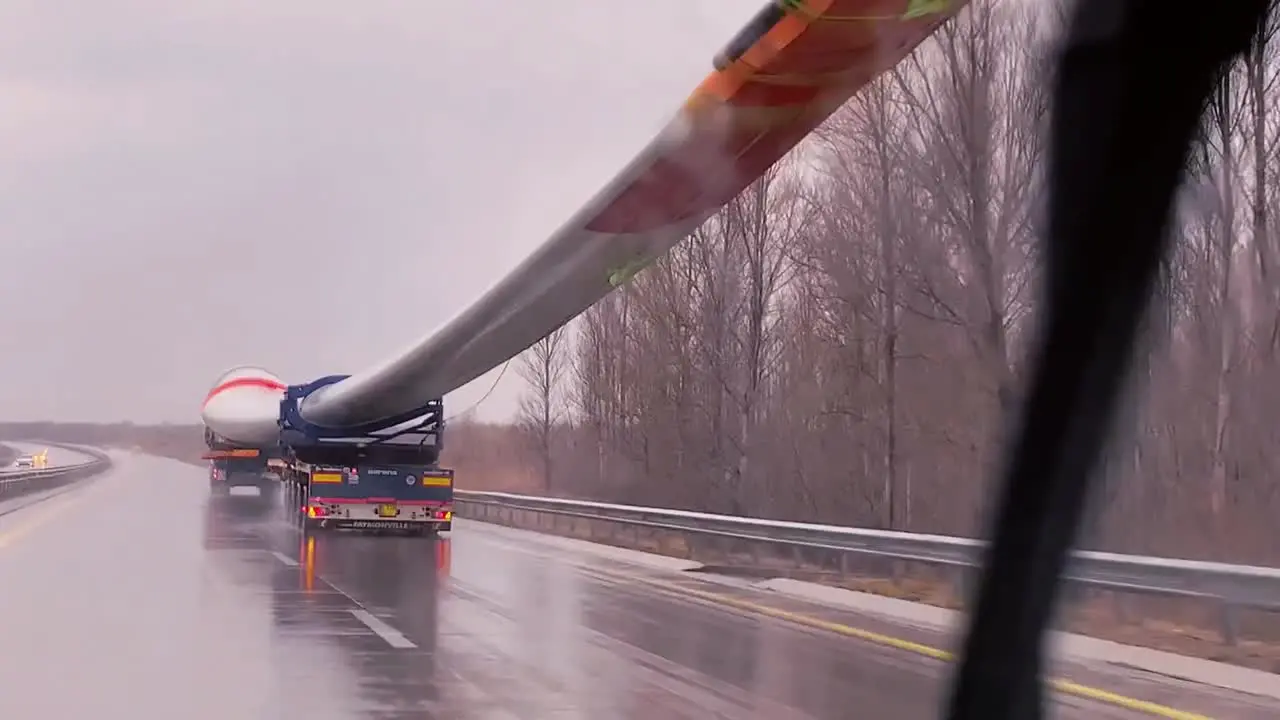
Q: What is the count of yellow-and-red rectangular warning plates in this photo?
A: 2